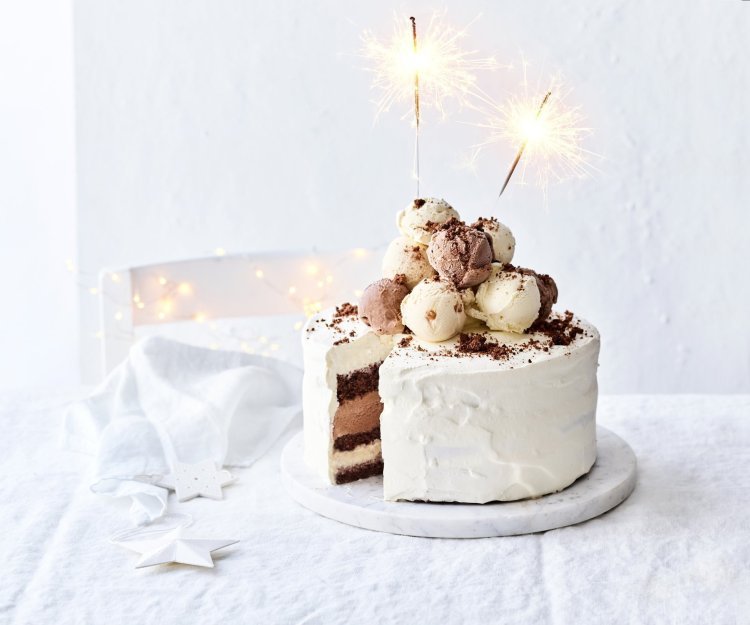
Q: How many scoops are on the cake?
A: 8